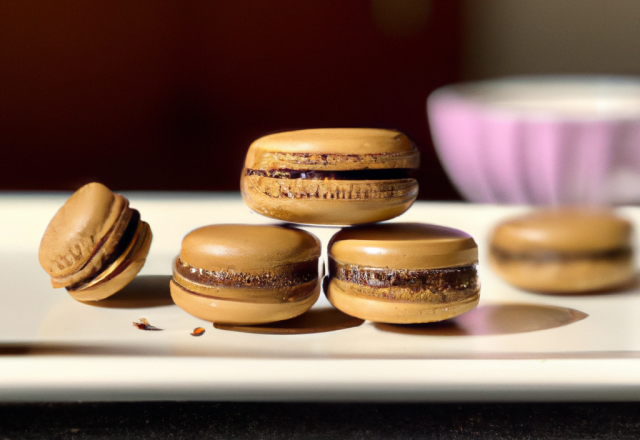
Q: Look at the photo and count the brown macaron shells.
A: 10